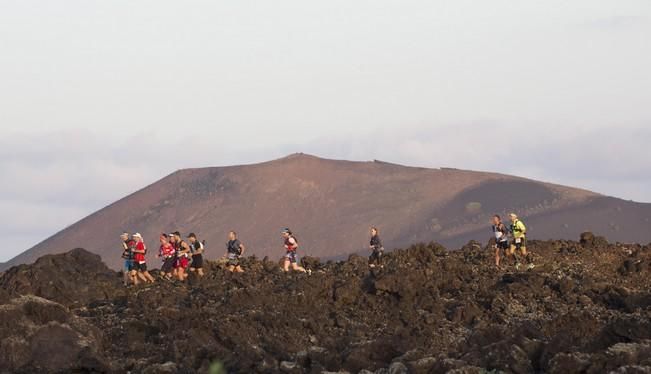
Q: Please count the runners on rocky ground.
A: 11